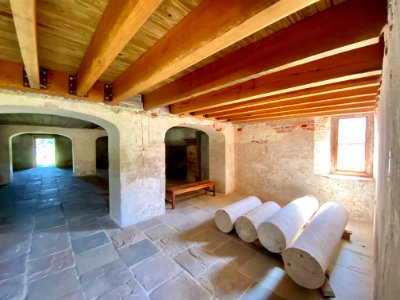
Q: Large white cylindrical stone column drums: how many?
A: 4